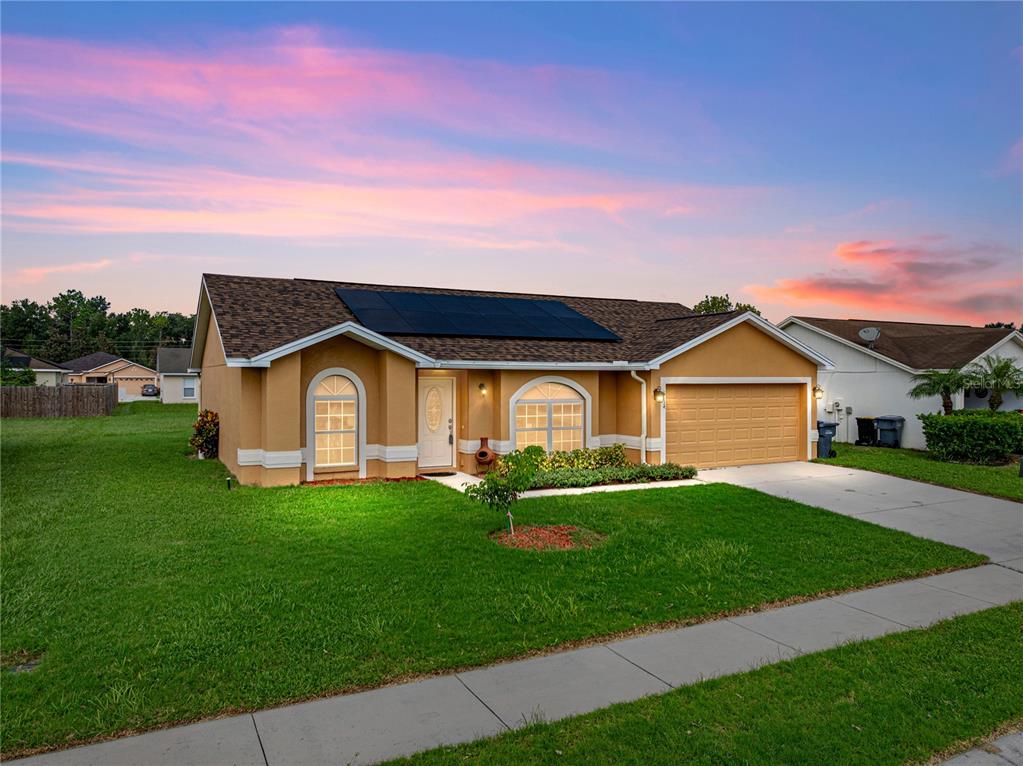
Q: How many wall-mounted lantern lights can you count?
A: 3